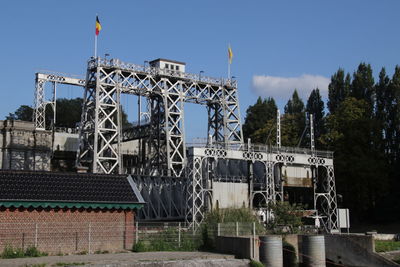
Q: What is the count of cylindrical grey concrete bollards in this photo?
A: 2